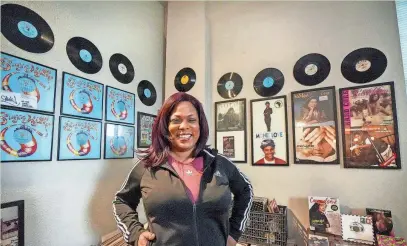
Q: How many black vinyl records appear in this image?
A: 9